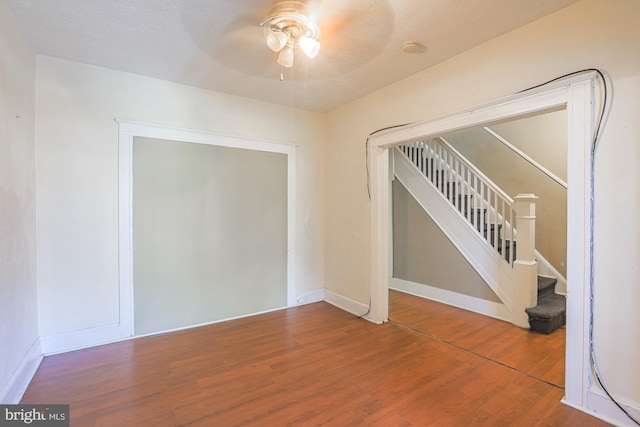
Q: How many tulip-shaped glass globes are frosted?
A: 3